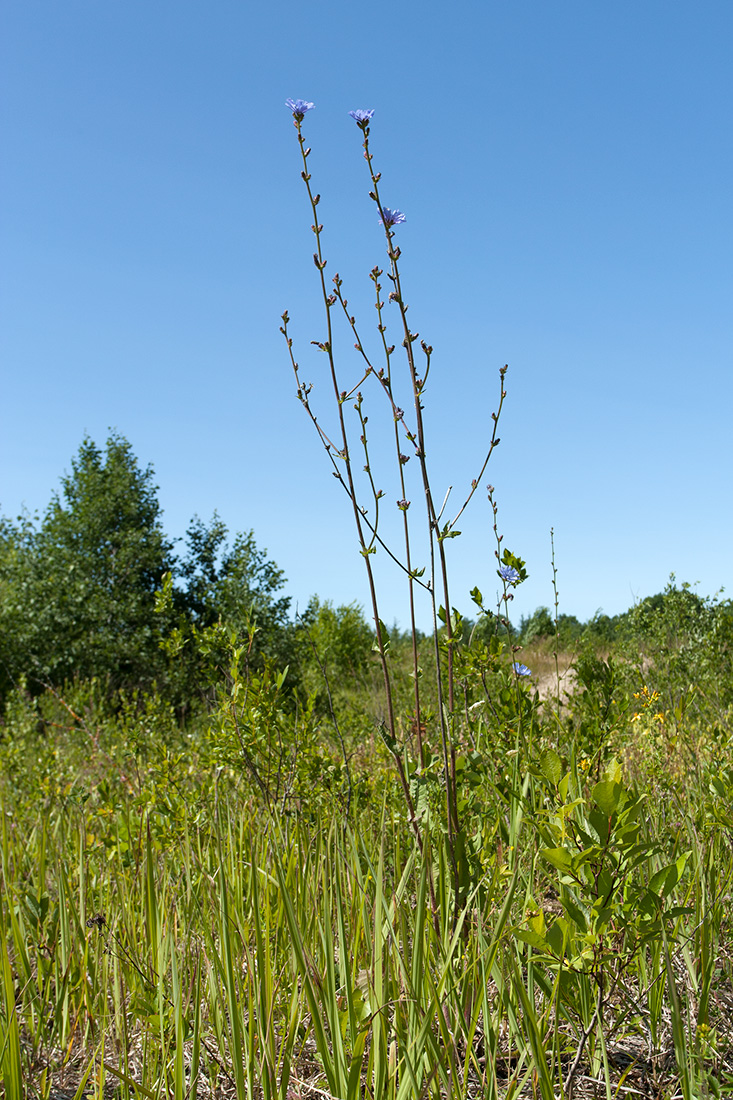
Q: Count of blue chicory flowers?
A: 5